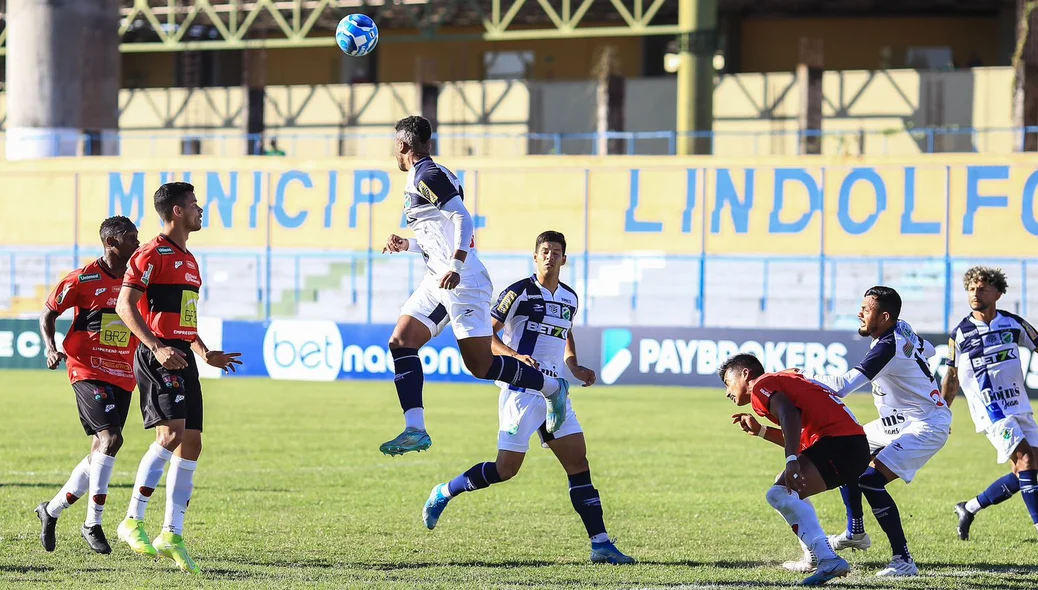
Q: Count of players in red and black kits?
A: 3